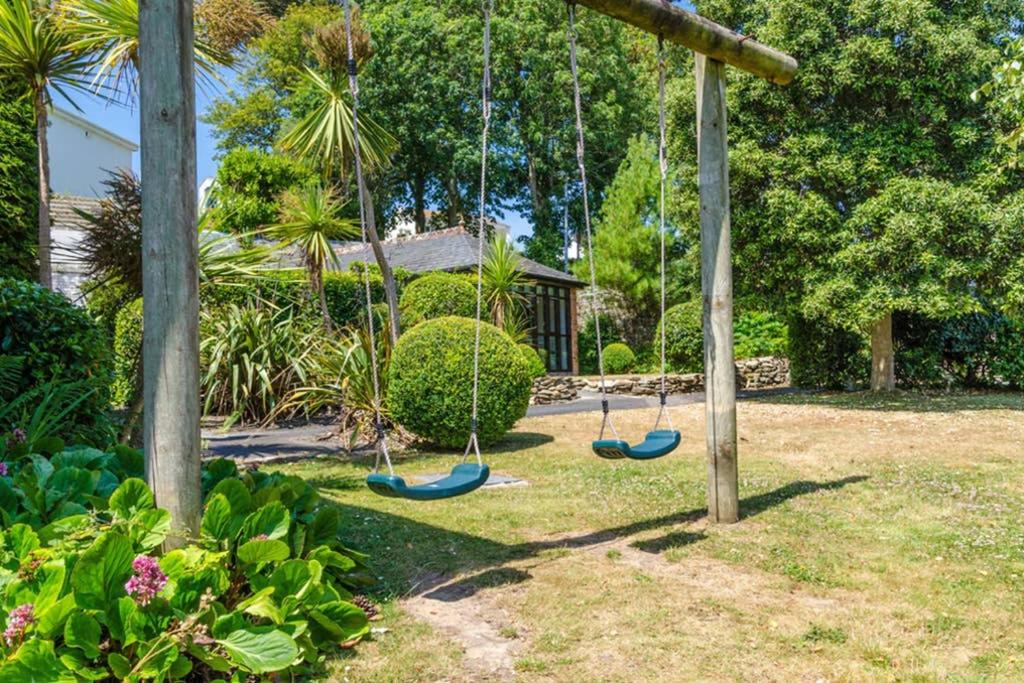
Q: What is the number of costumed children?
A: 0